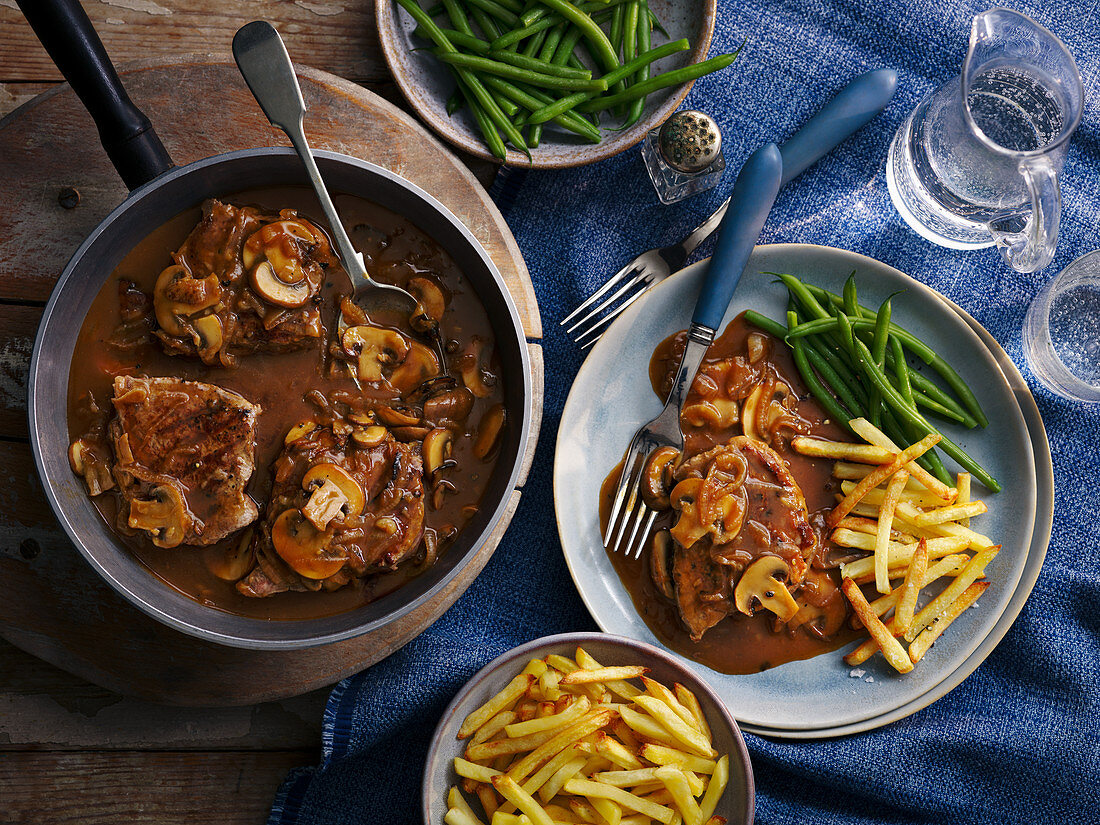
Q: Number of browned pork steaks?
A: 4